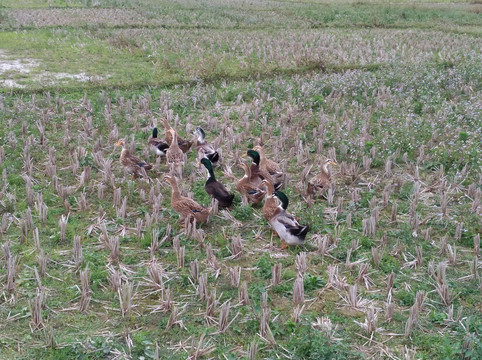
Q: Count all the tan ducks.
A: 8